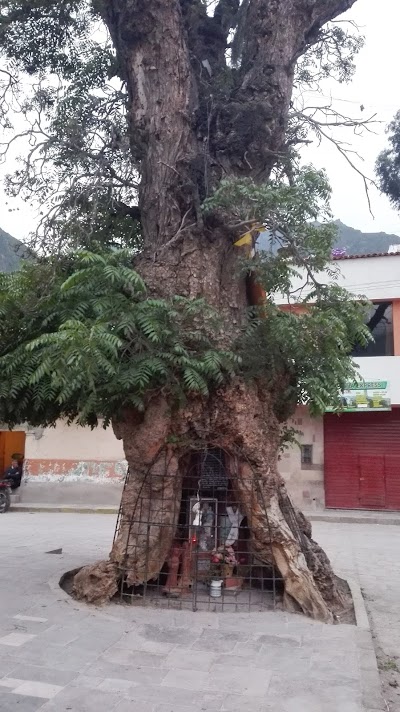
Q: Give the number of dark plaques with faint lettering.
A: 1